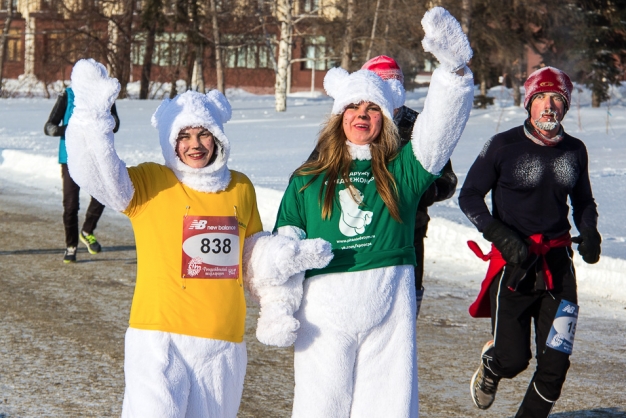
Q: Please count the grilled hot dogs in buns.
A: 0